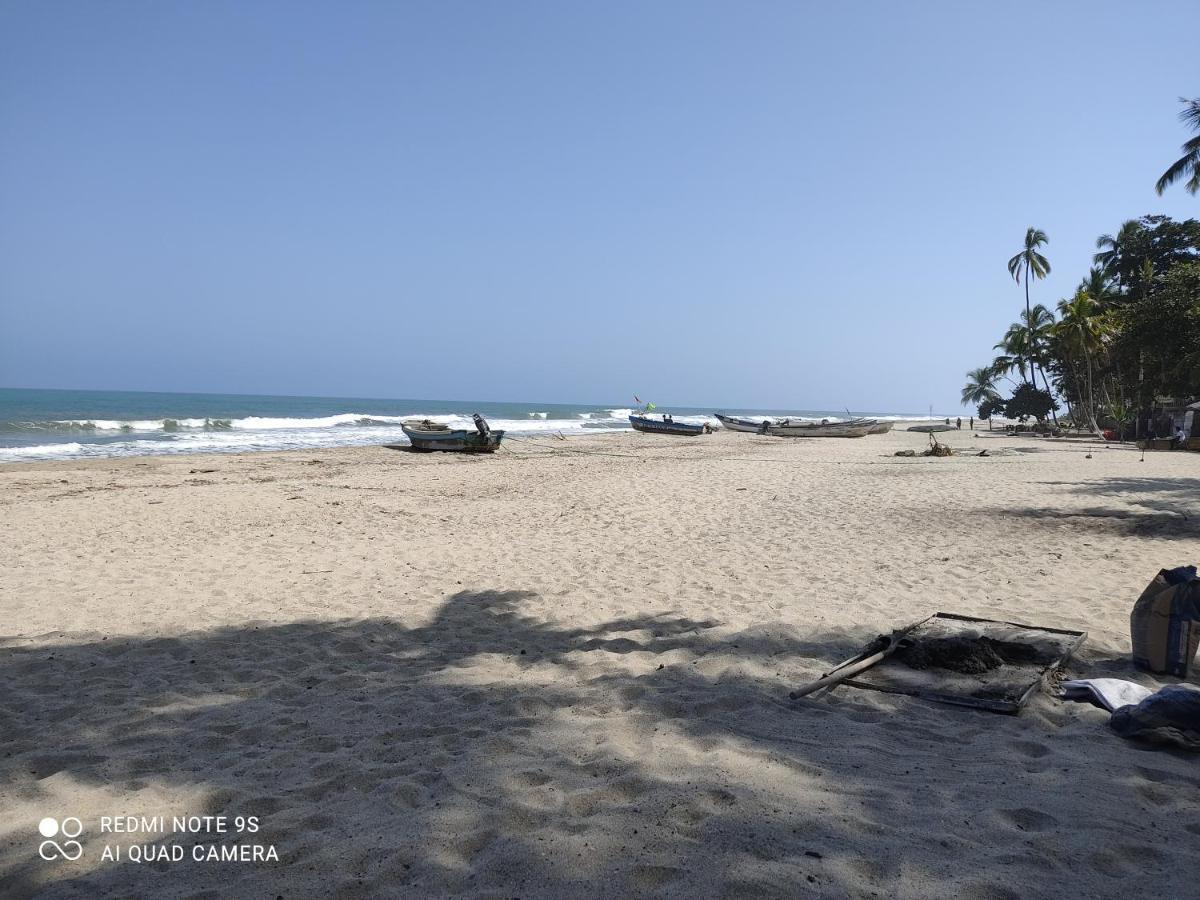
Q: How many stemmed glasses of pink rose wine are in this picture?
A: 0